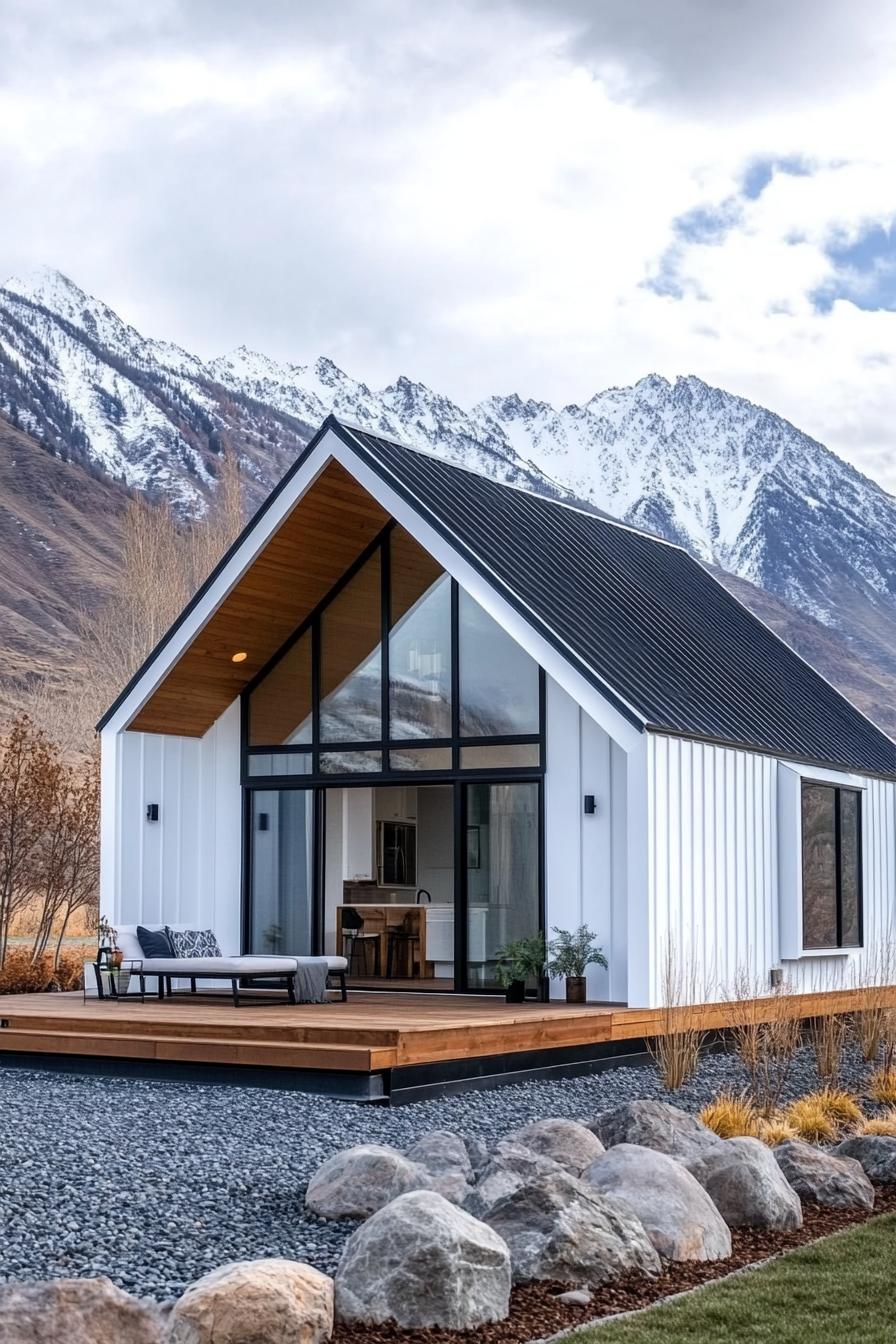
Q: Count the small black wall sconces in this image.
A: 2